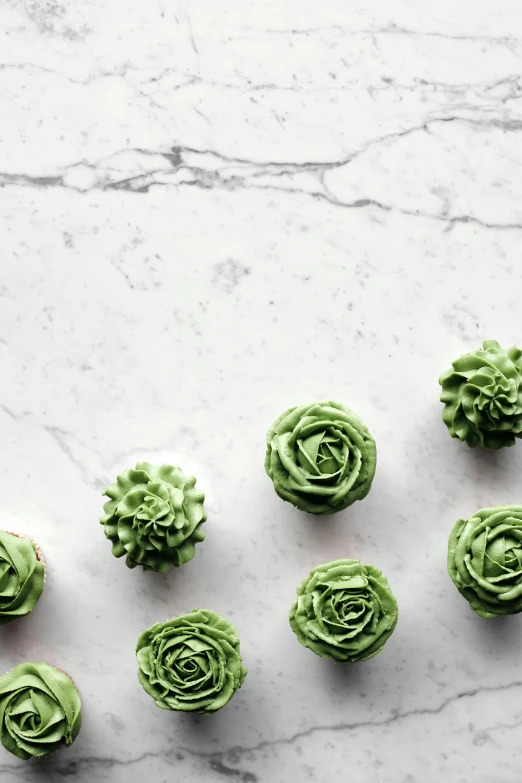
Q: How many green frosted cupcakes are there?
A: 8